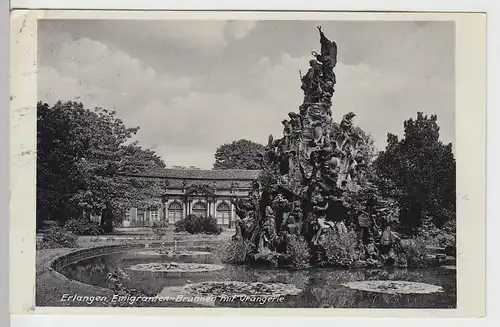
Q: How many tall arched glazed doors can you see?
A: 3